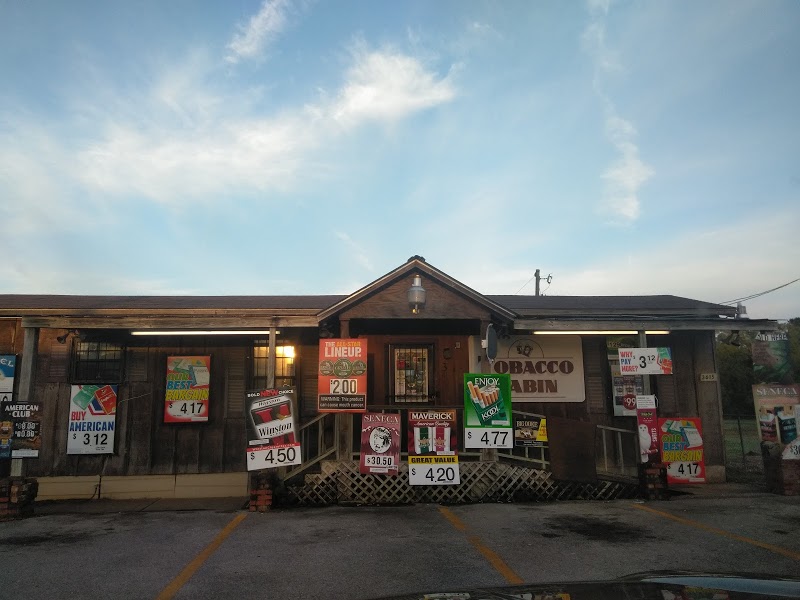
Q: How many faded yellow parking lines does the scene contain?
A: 3